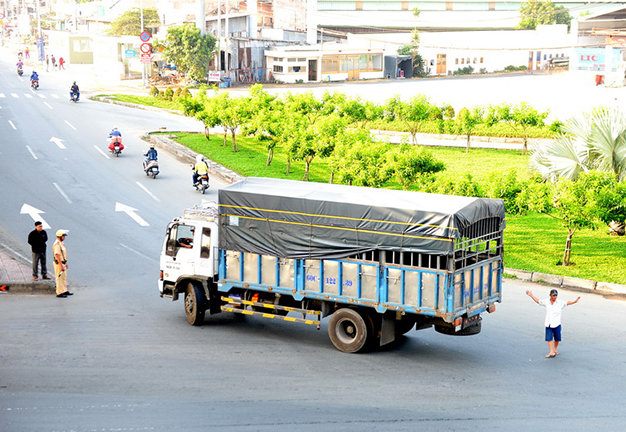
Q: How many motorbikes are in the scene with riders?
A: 6